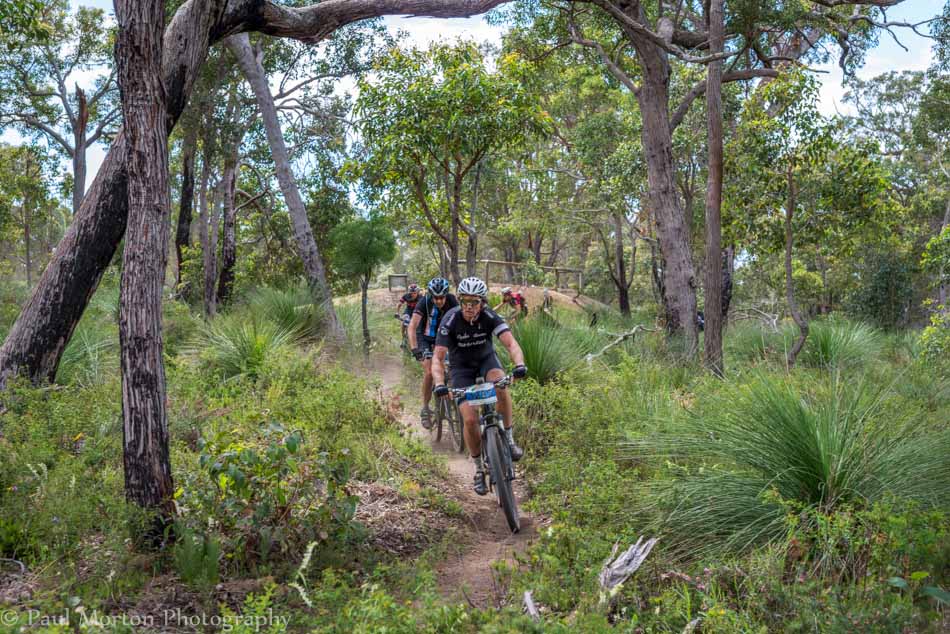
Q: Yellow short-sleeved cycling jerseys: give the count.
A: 0